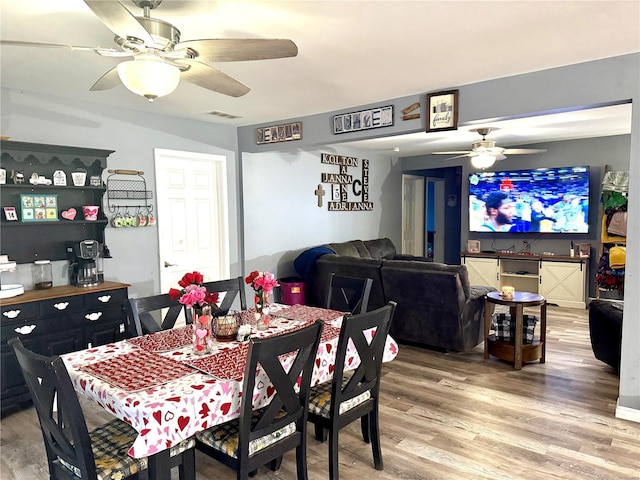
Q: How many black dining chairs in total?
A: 6